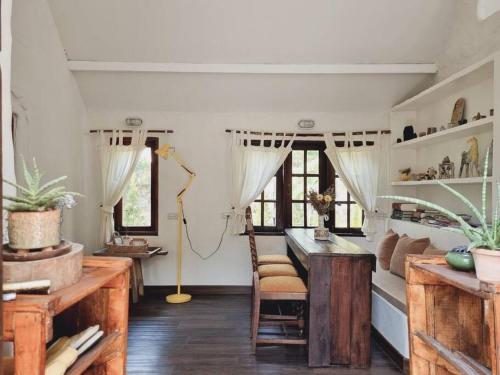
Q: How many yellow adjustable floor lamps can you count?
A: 1